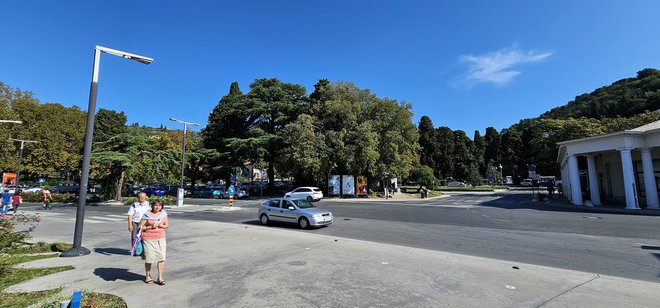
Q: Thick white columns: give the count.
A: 4